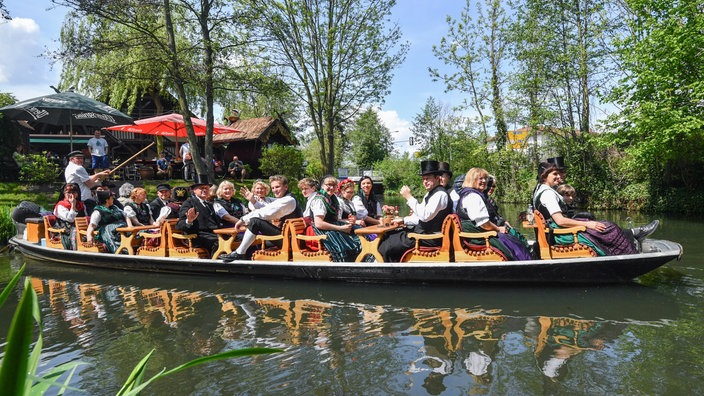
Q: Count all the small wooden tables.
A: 3